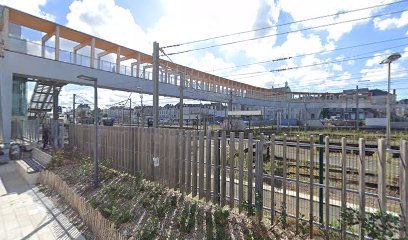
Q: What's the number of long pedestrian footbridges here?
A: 1